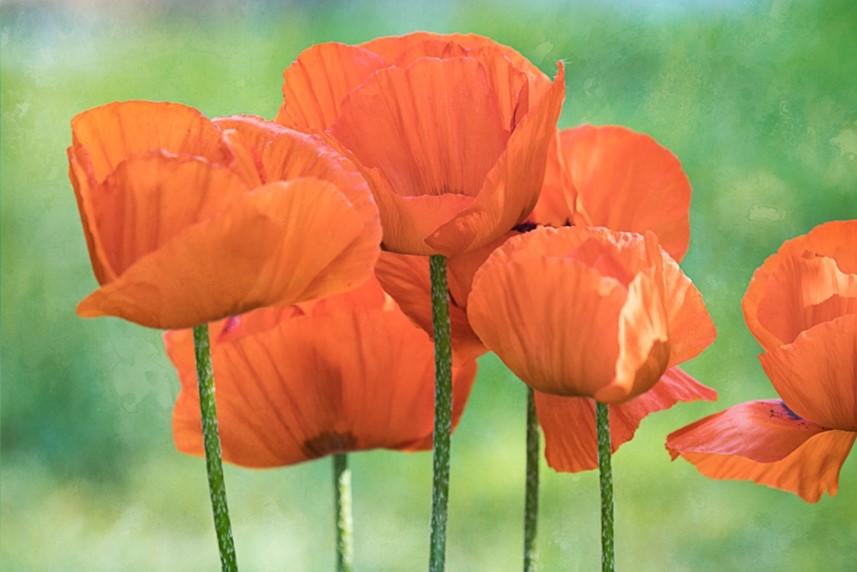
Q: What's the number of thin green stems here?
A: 5